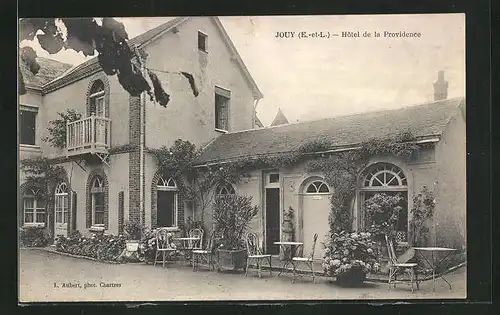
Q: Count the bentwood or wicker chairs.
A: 6